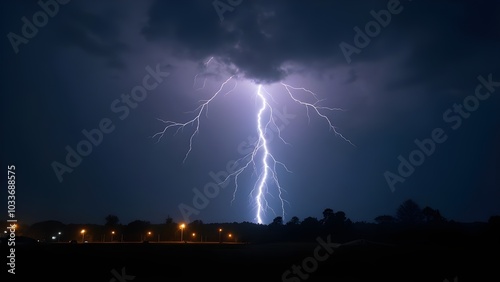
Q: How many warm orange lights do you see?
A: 8